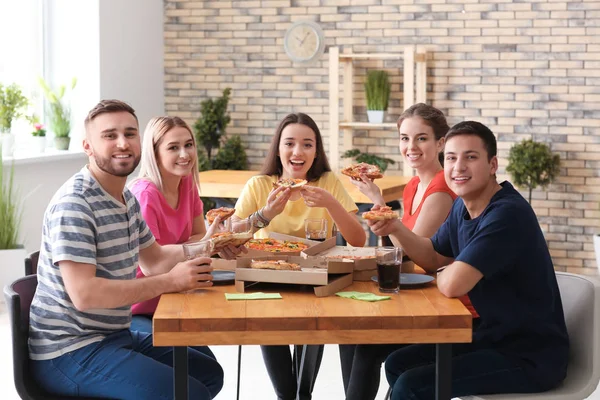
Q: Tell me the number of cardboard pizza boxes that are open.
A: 3